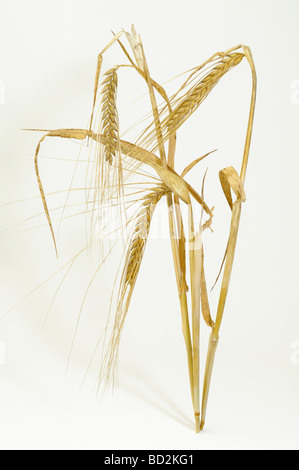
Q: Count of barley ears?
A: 3